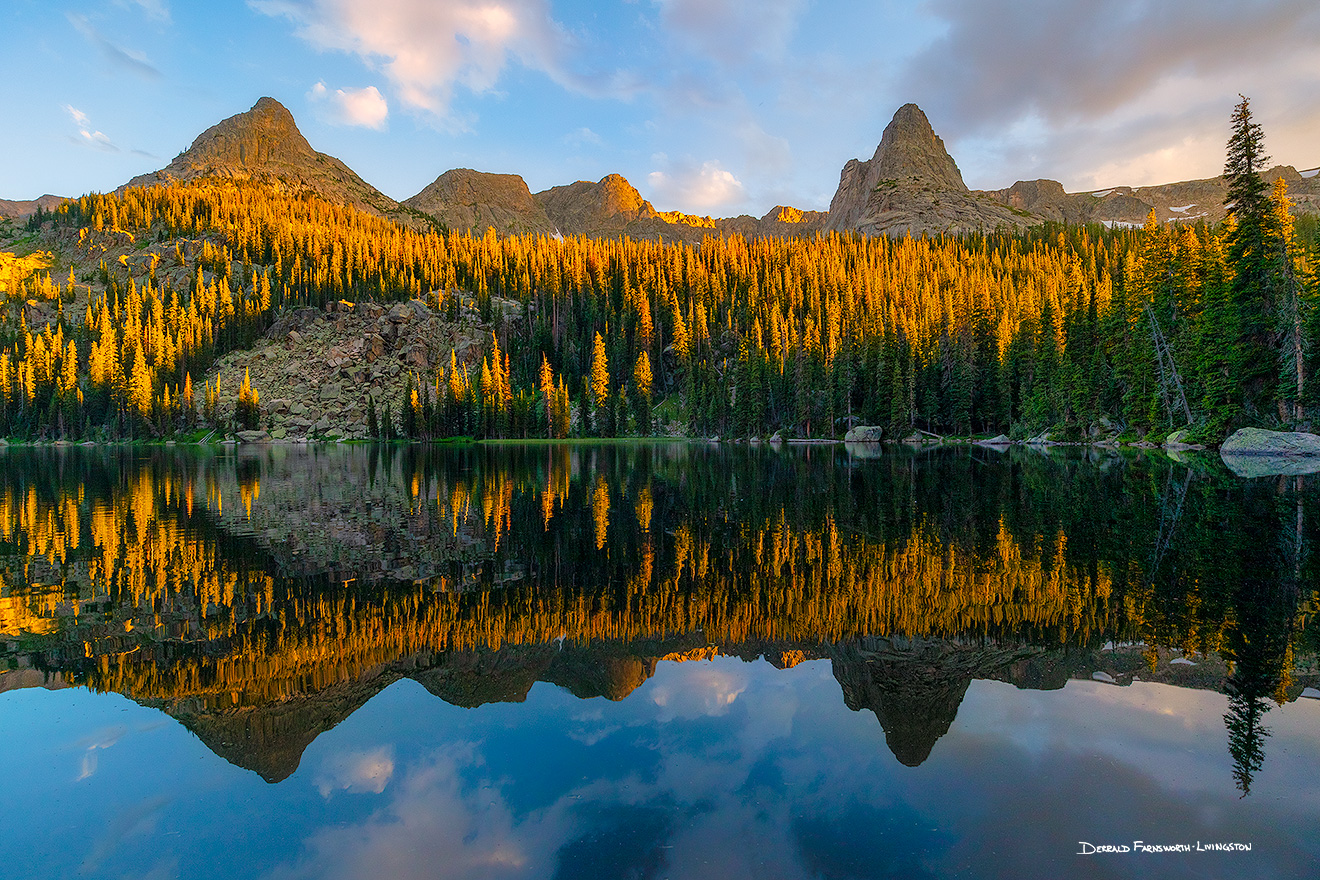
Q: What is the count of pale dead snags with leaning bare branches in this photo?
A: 2